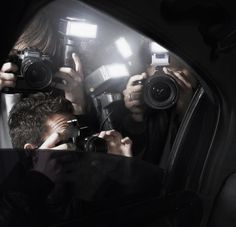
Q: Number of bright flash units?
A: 4